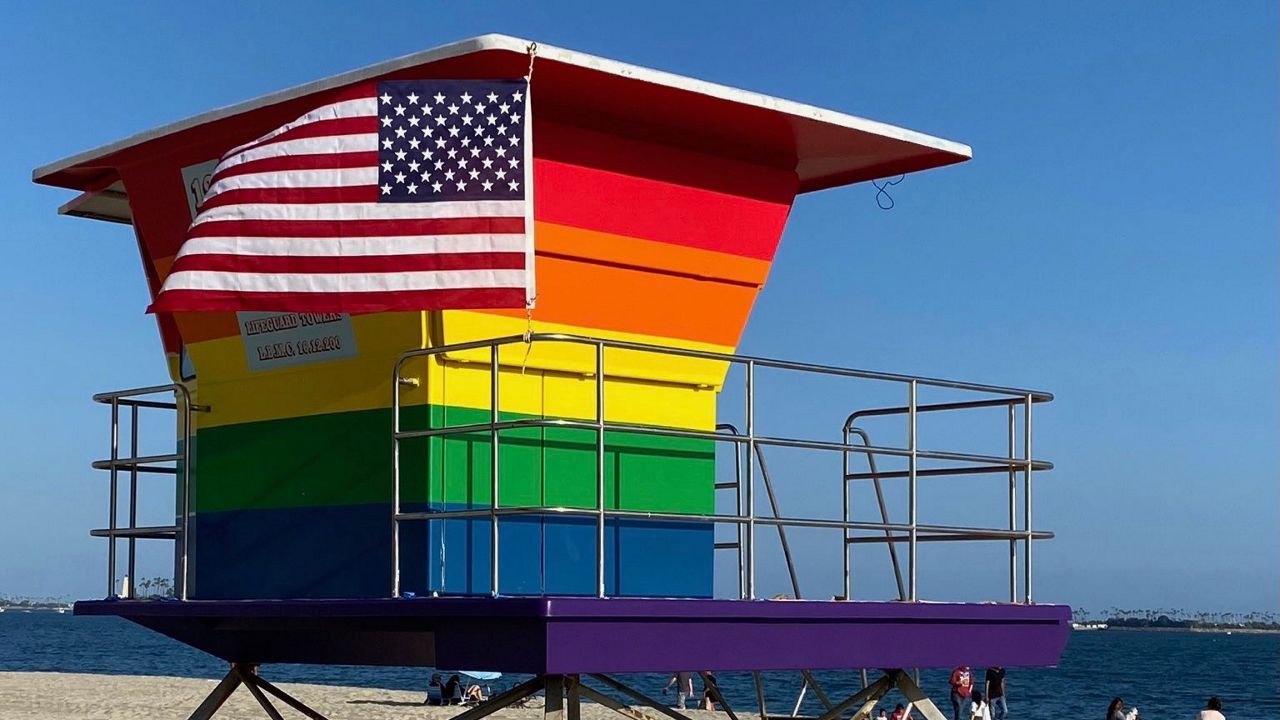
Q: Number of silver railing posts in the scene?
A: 12